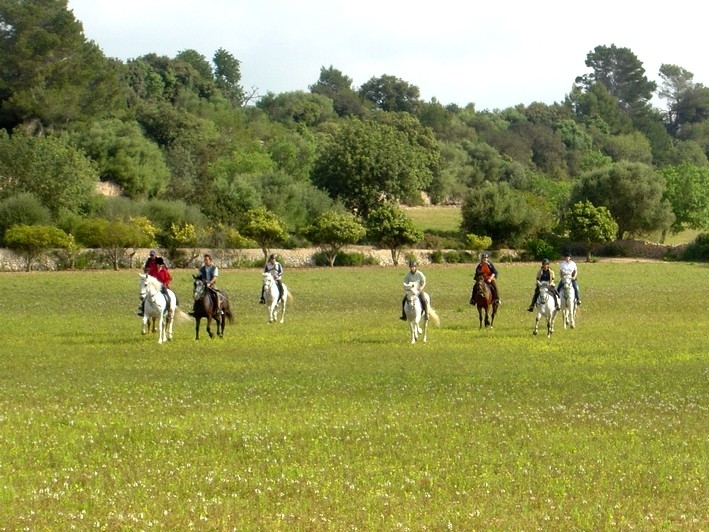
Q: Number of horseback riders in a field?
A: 8